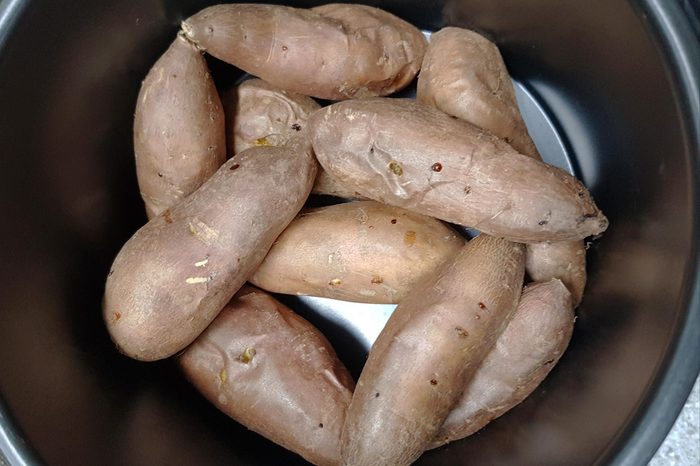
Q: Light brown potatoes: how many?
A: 10